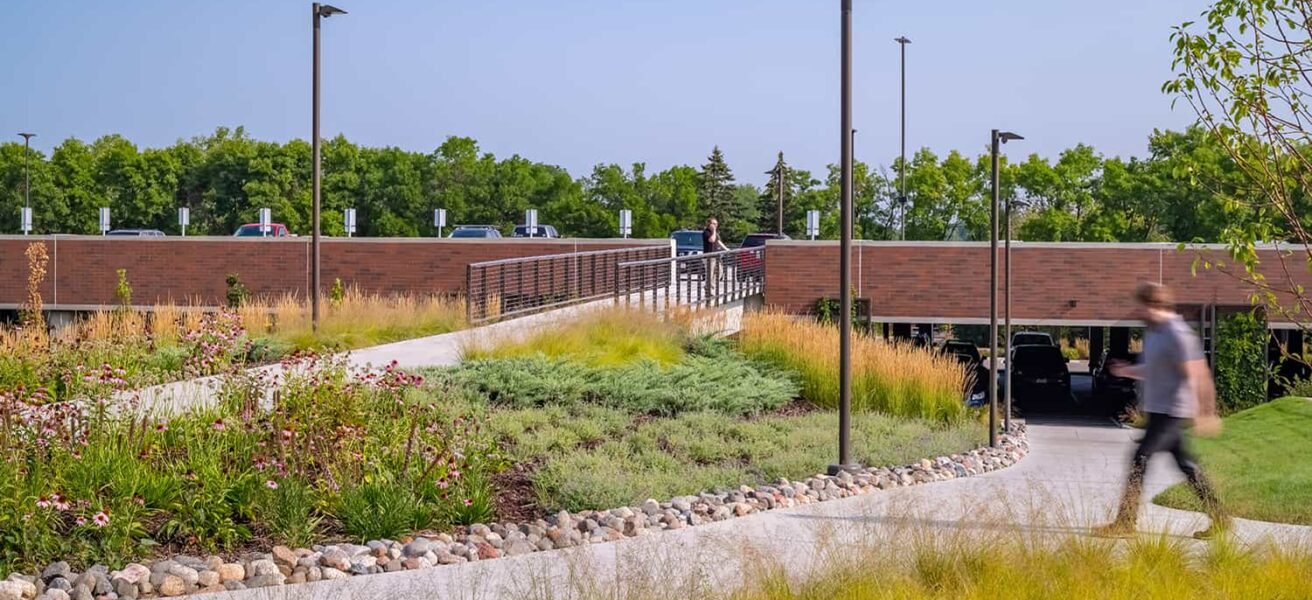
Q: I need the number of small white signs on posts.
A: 9